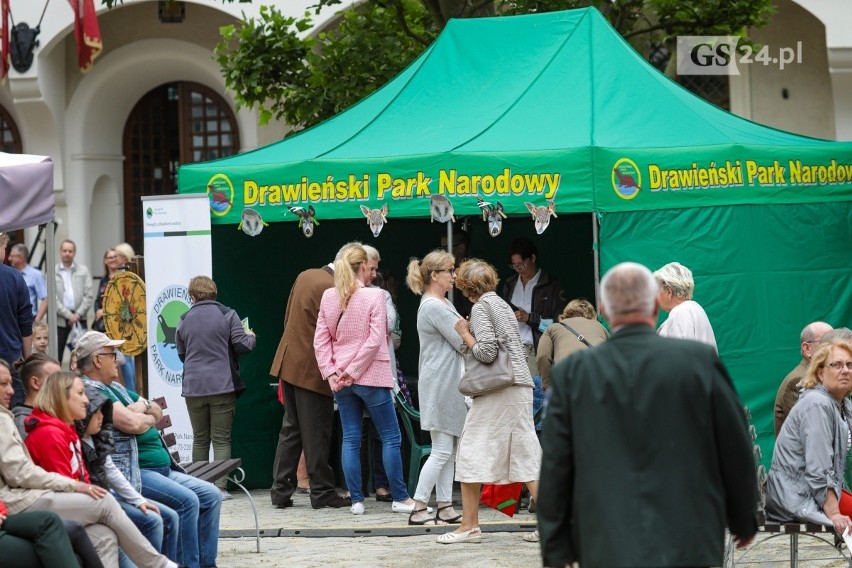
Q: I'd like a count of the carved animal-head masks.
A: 6